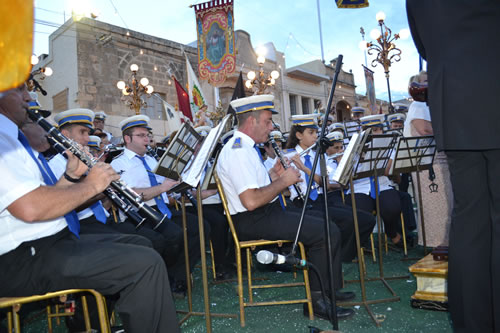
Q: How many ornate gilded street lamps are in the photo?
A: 4